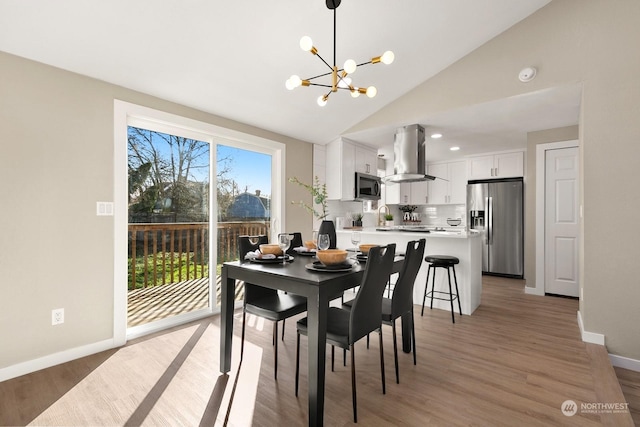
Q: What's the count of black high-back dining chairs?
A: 4